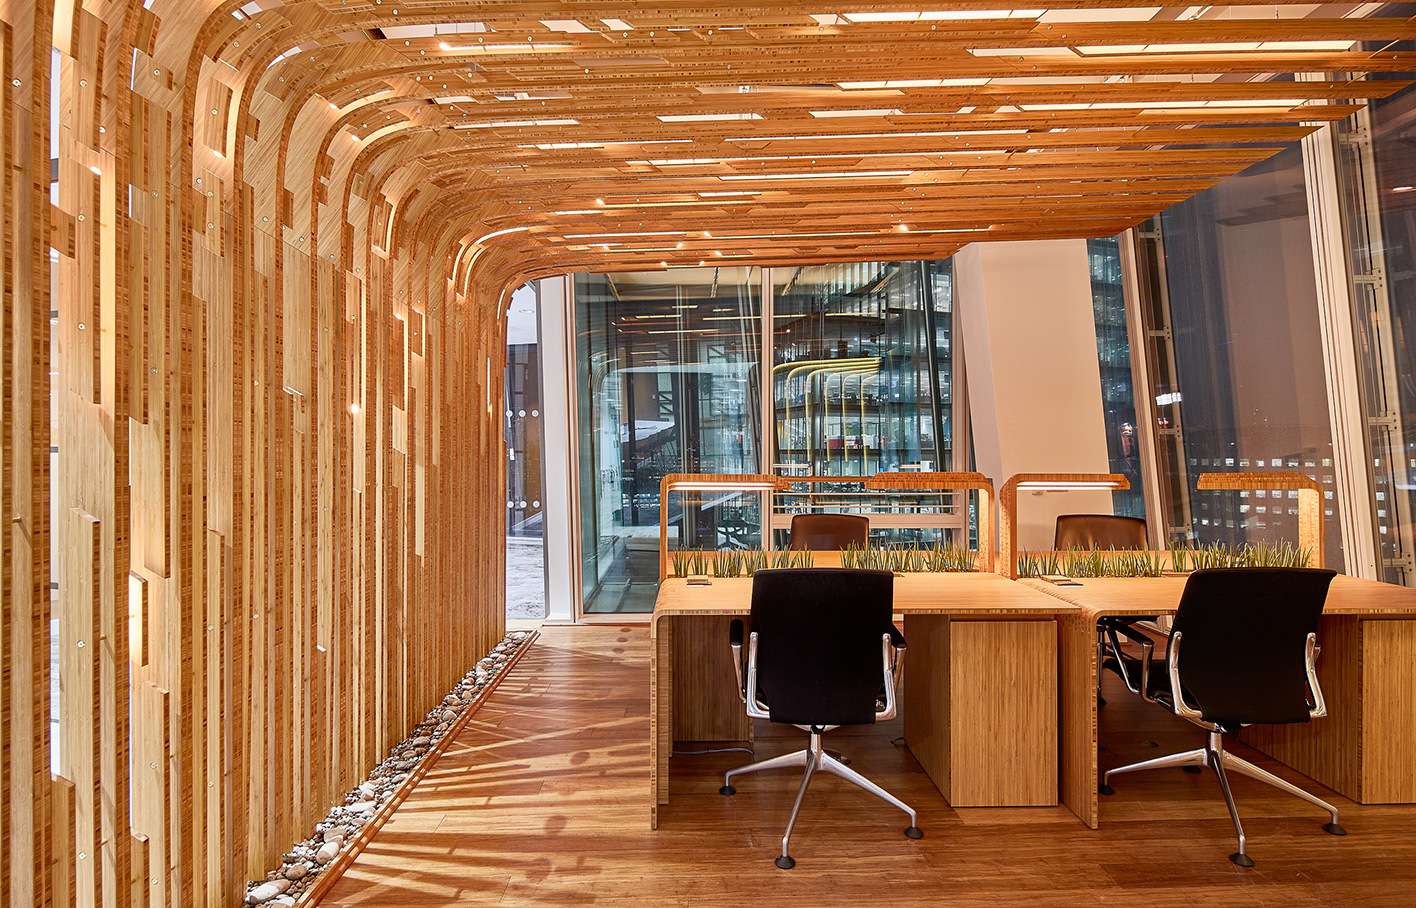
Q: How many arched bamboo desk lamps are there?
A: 4